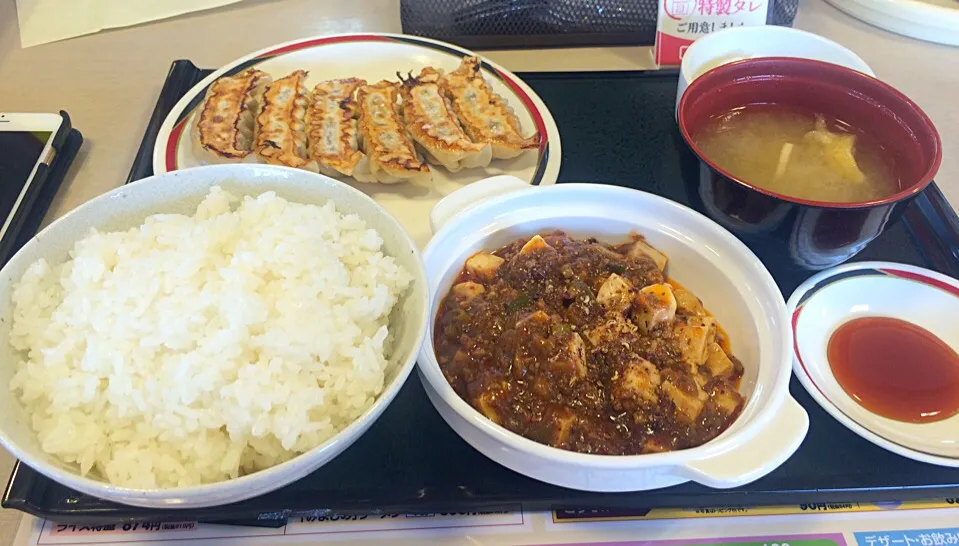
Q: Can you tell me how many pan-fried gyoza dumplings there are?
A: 6